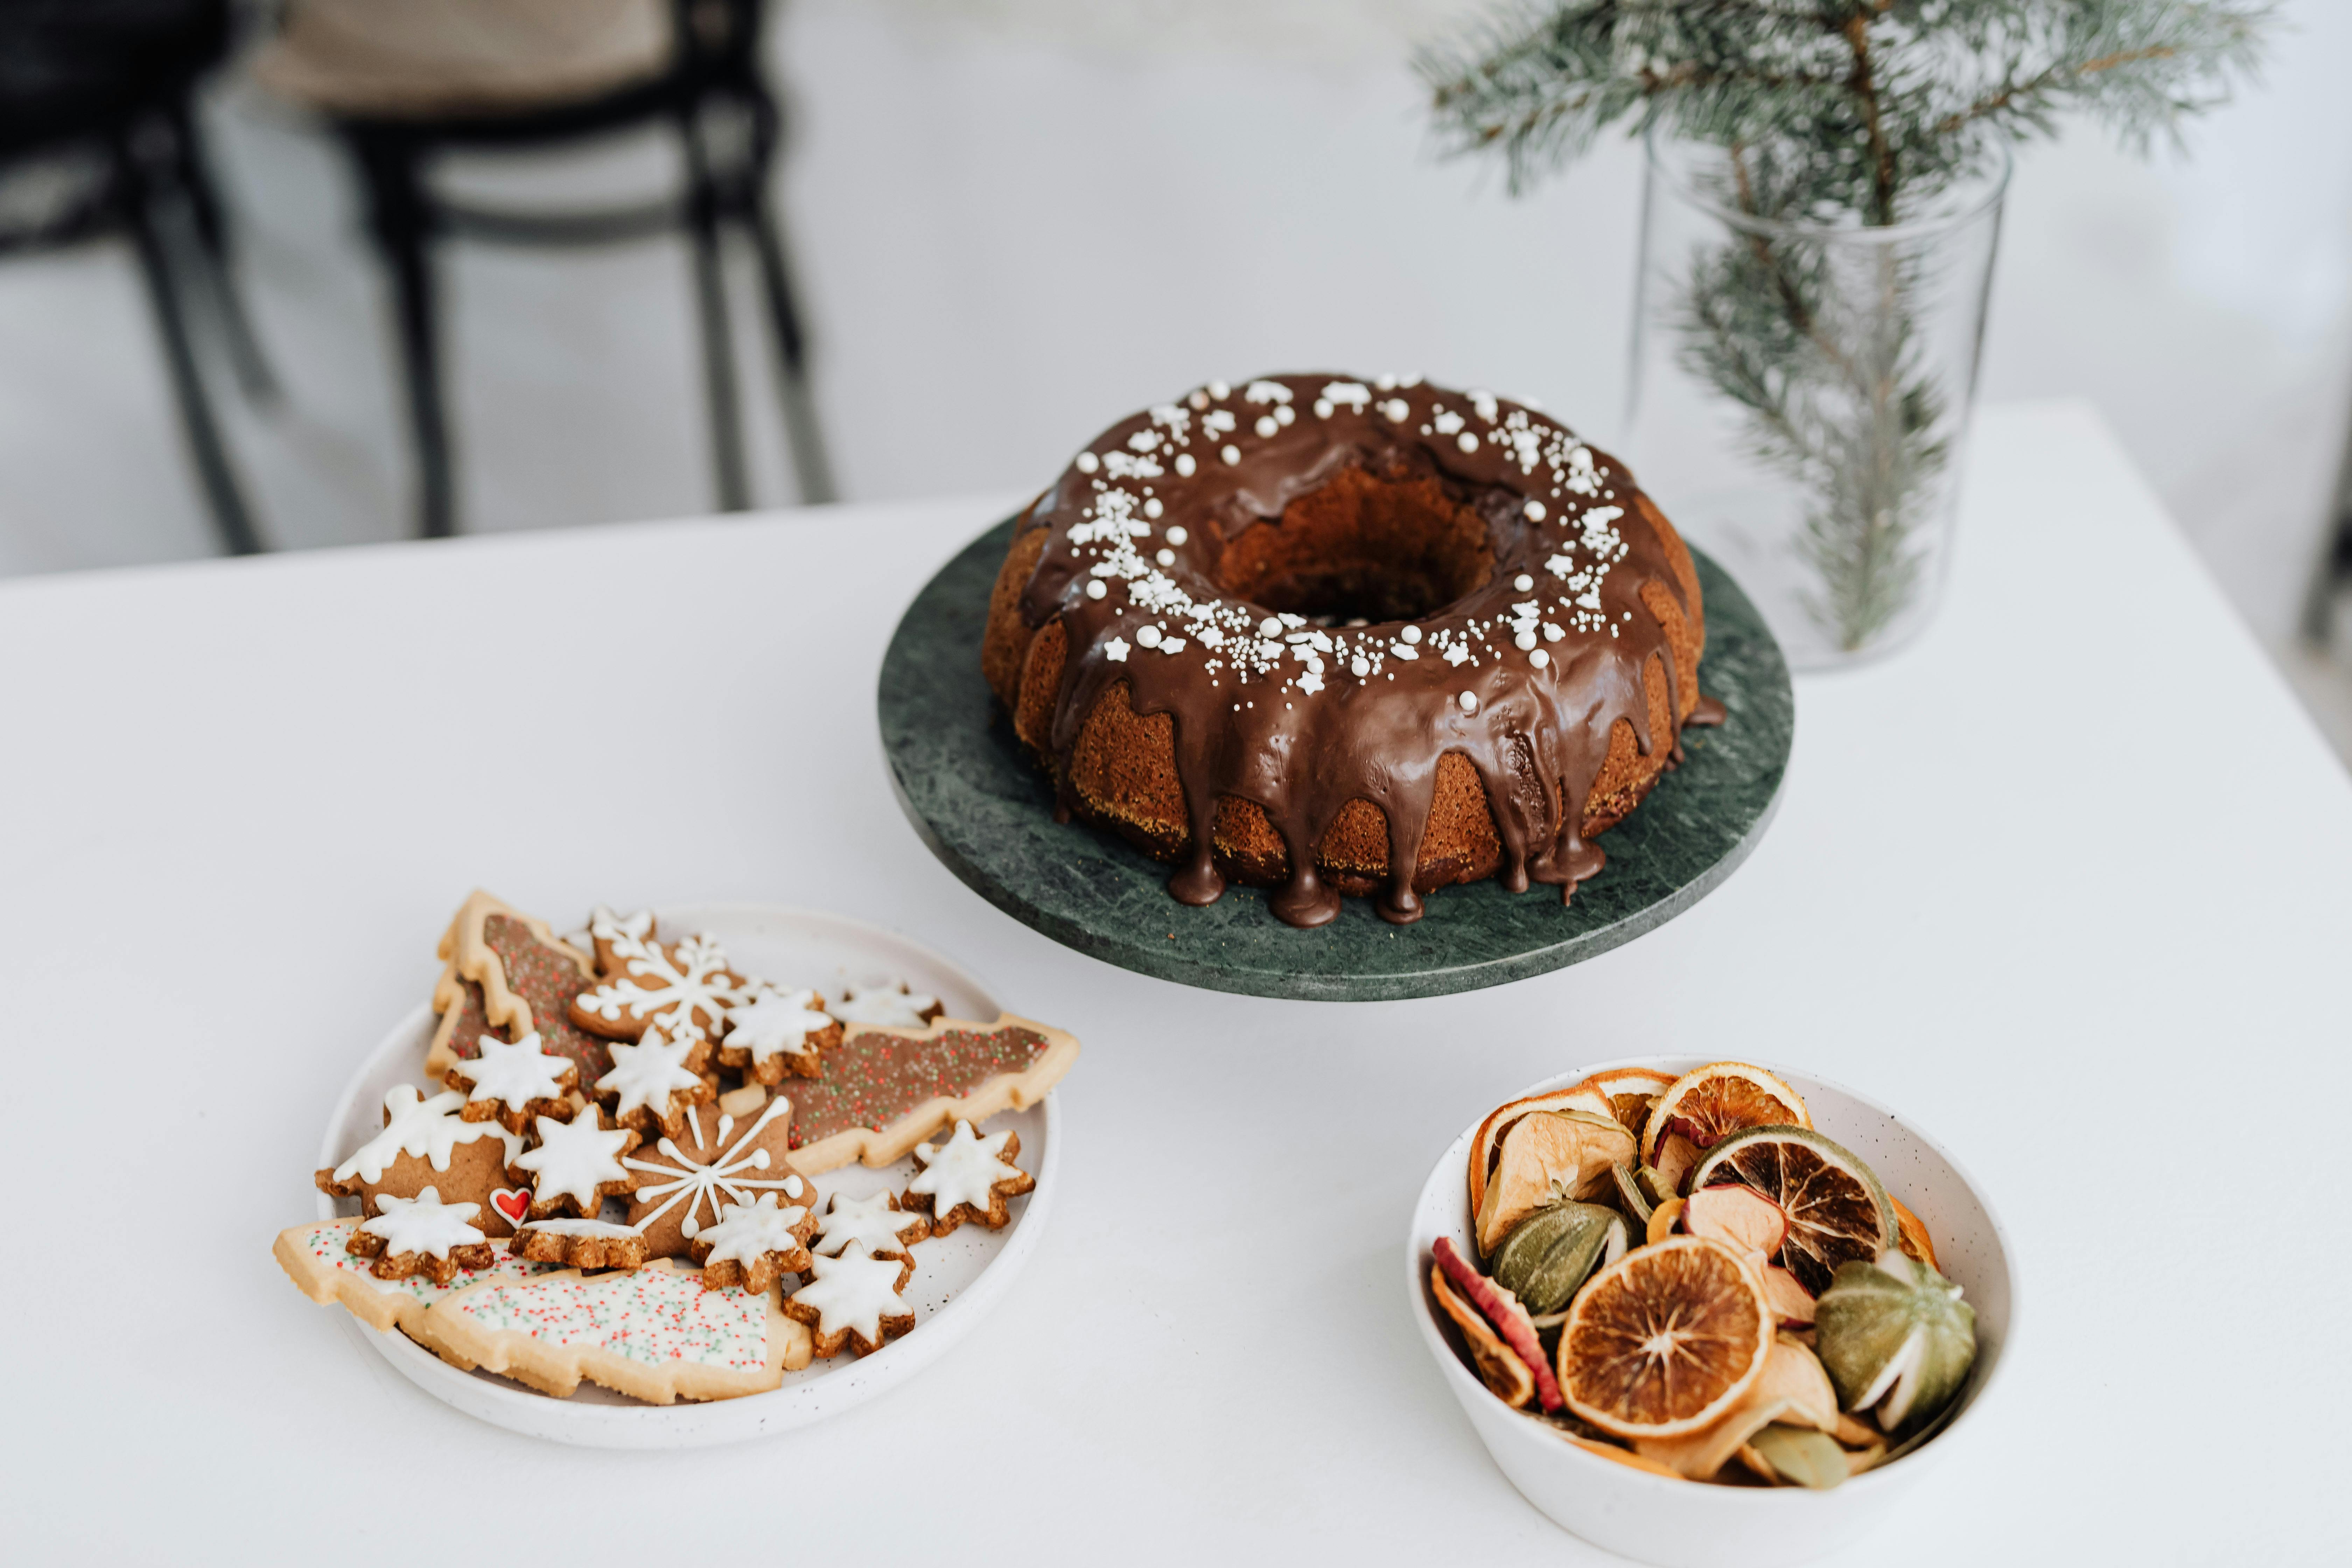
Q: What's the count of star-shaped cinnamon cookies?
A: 11